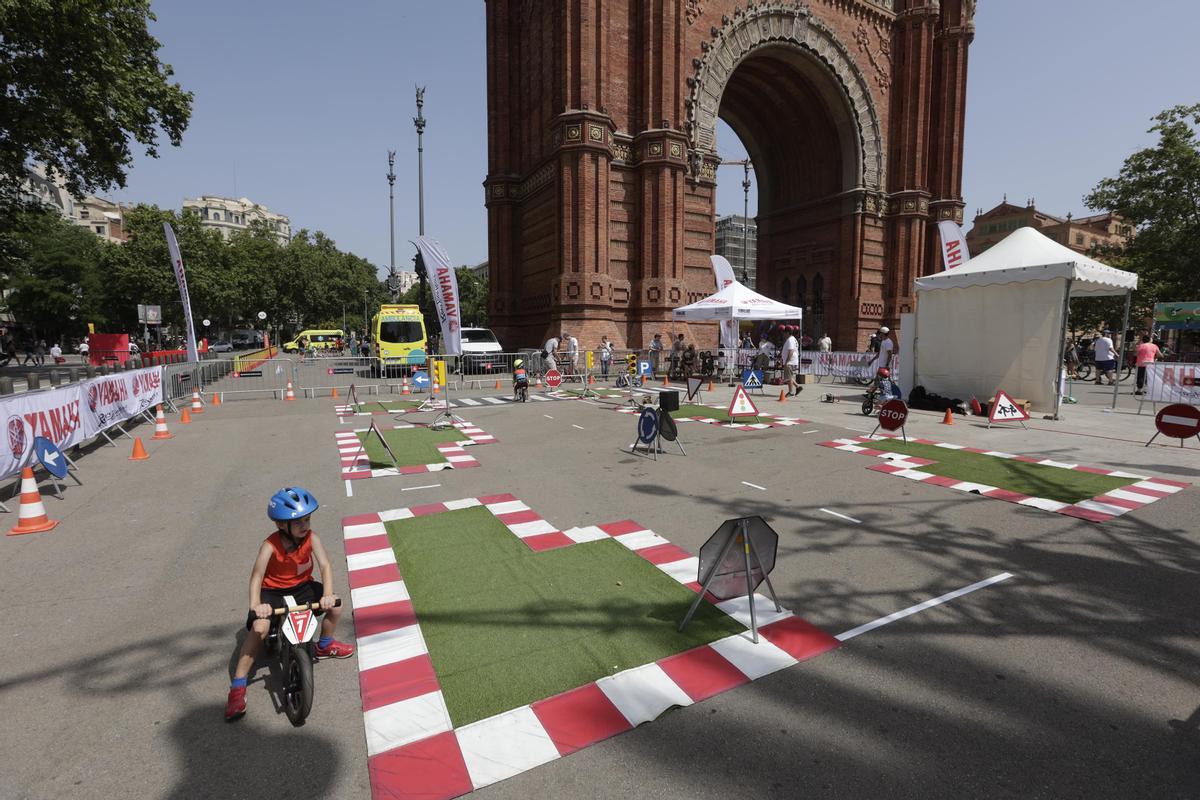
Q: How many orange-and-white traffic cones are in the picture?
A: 7